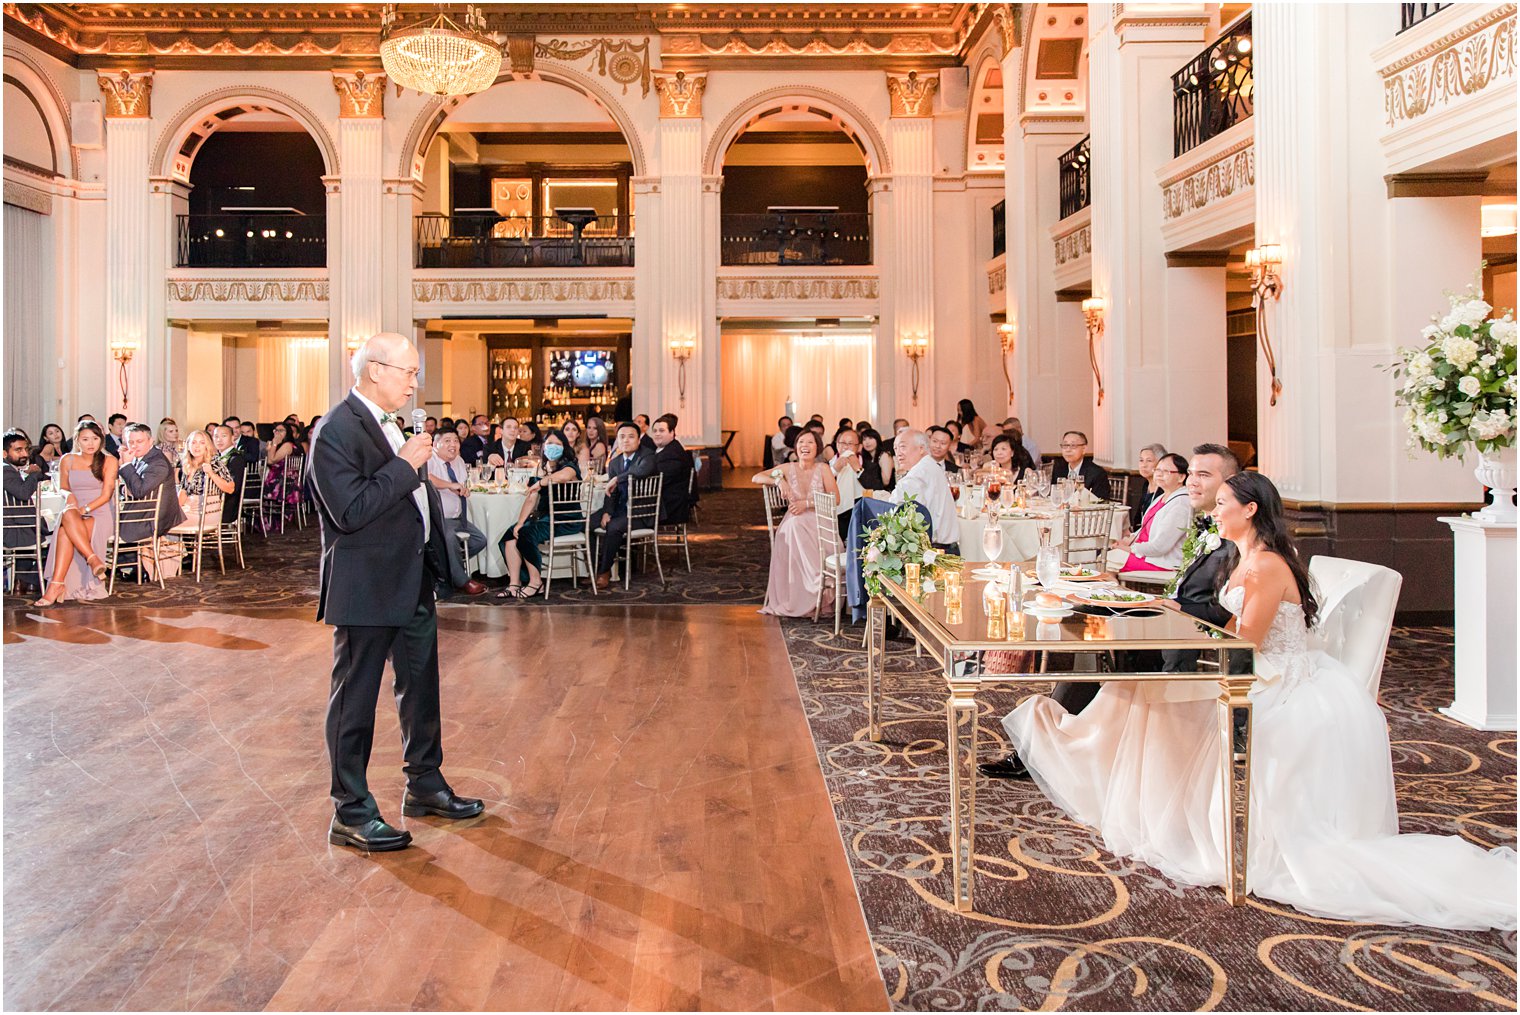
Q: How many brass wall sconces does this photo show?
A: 7